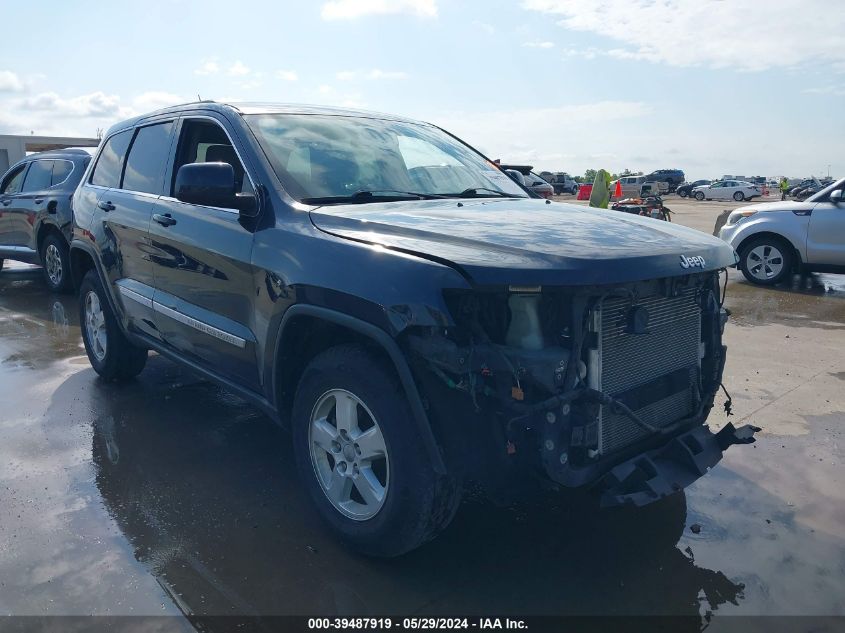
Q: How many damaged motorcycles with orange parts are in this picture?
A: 1